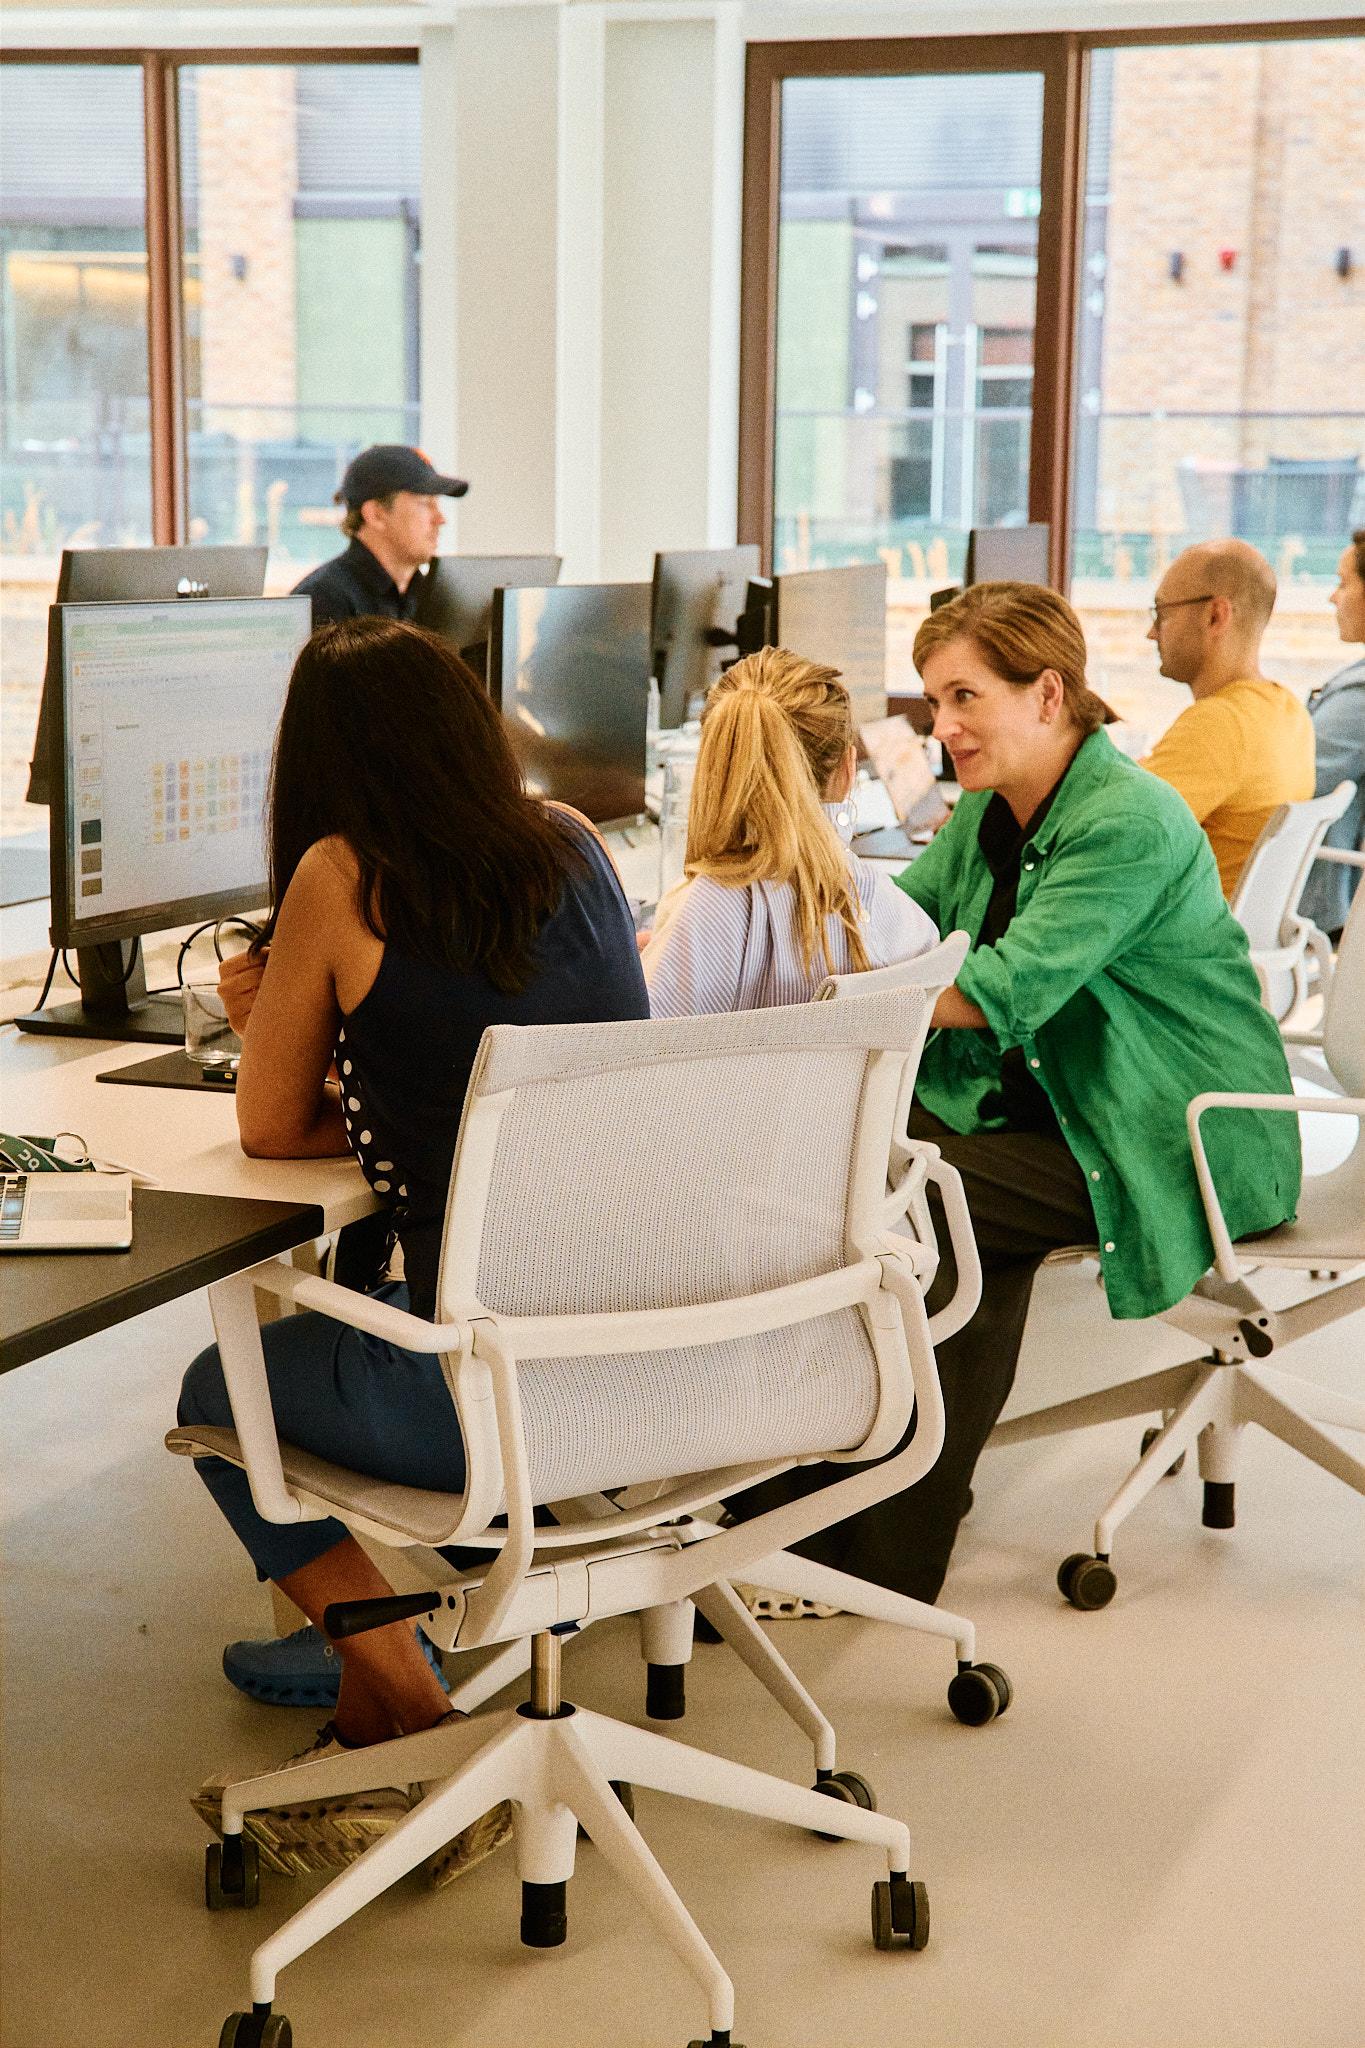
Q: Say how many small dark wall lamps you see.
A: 3